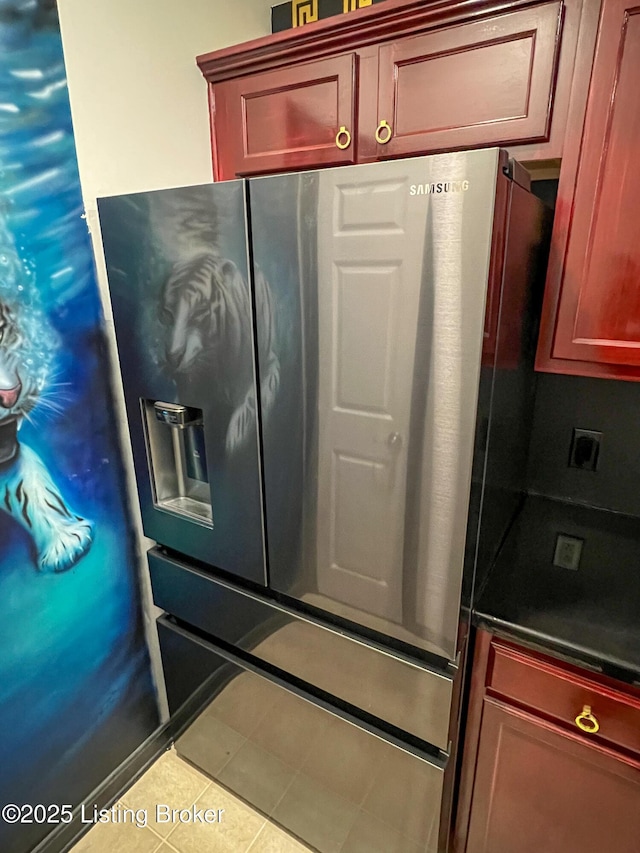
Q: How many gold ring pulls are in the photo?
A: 3